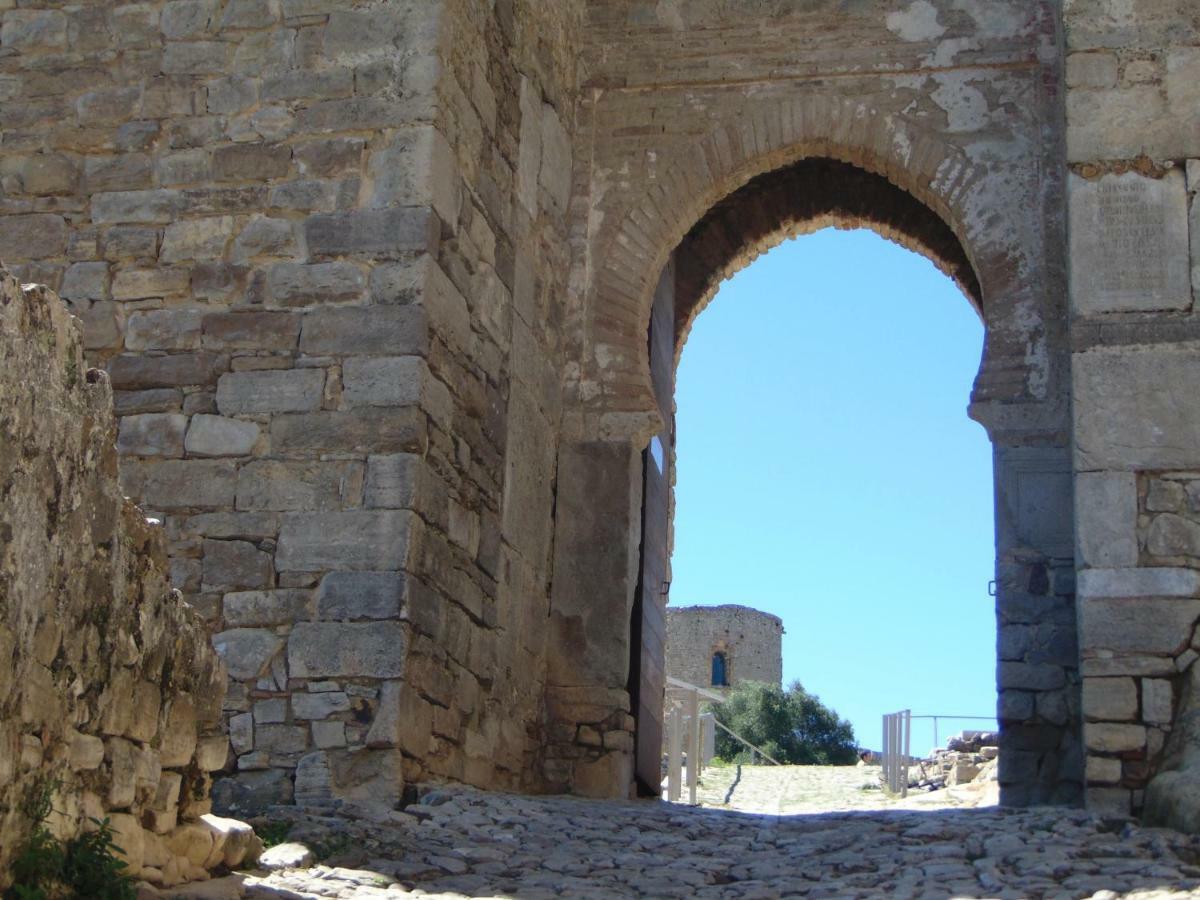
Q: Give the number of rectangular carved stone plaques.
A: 1